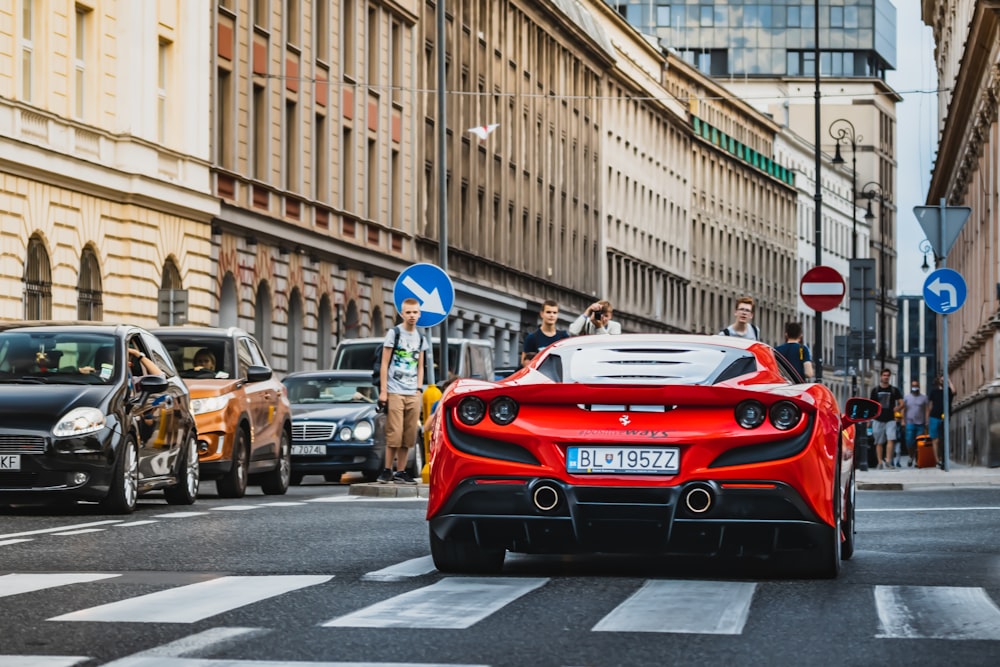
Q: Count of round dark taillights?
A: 4